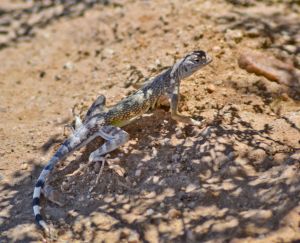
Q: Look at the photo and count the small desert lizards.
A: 1